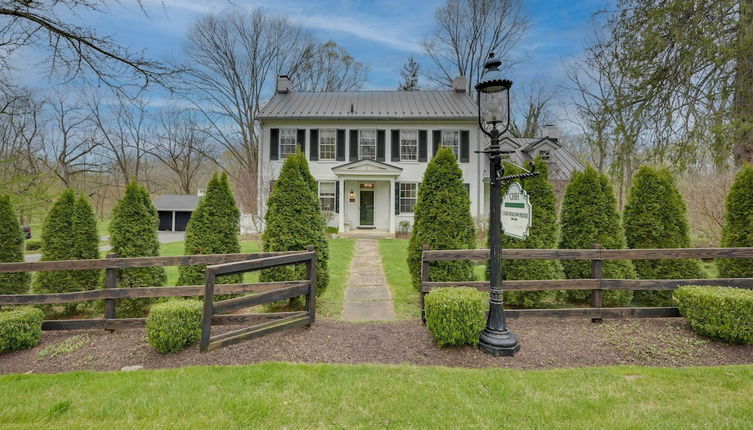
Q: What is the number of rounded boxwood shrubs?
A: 4